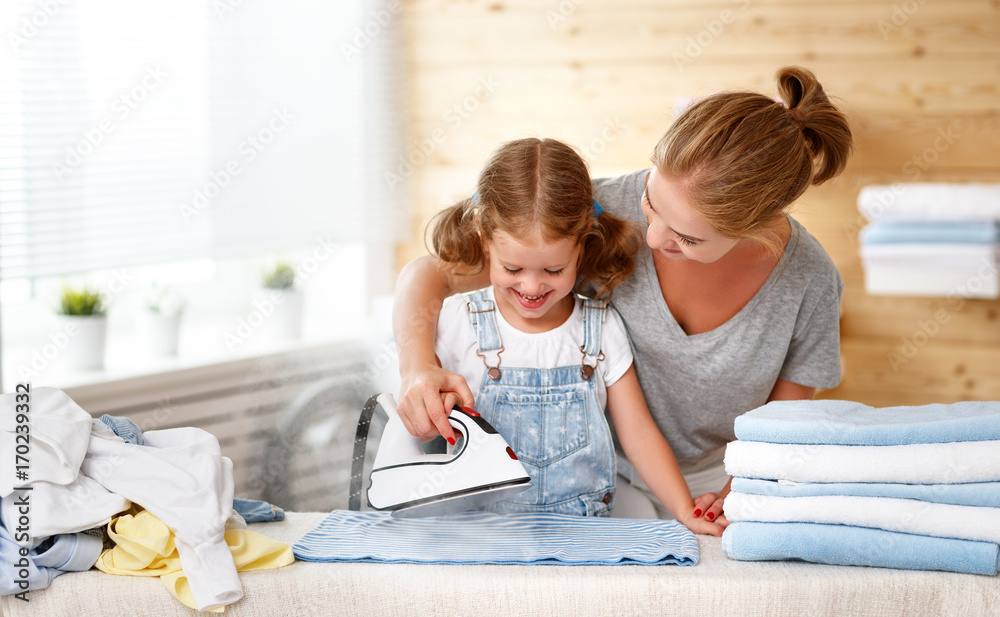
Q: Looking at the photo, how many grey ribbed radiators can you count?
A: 1